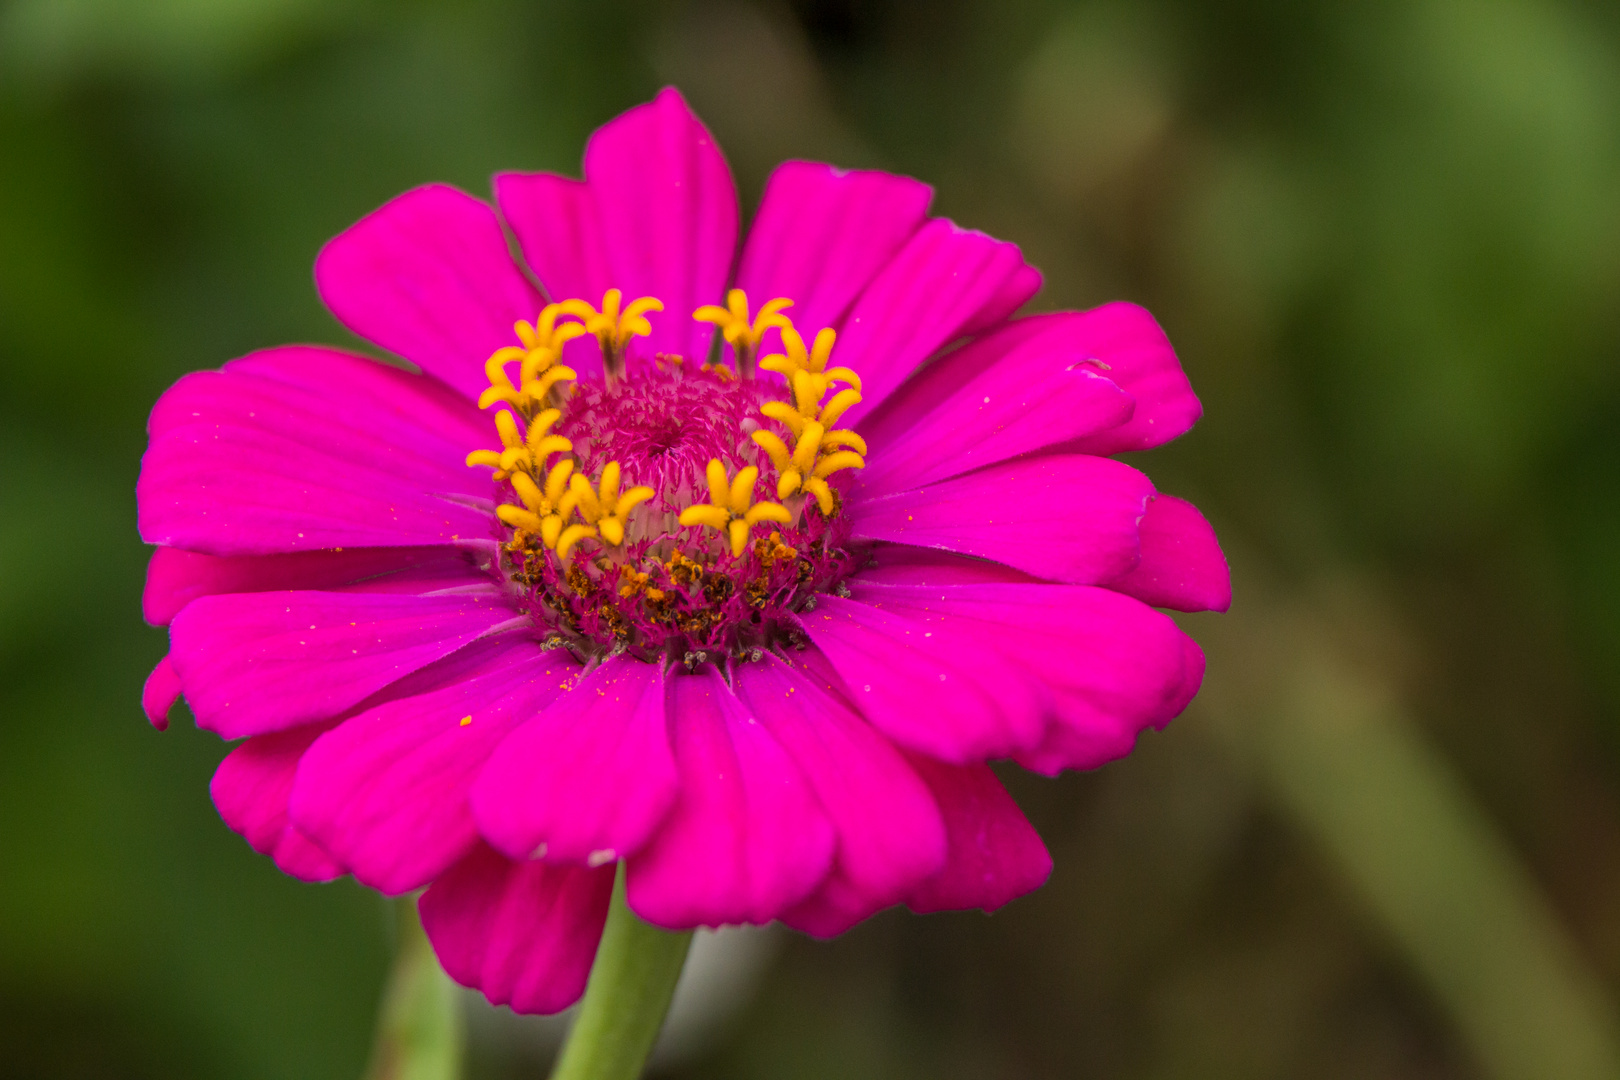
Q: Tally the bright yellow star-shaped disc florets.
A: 11